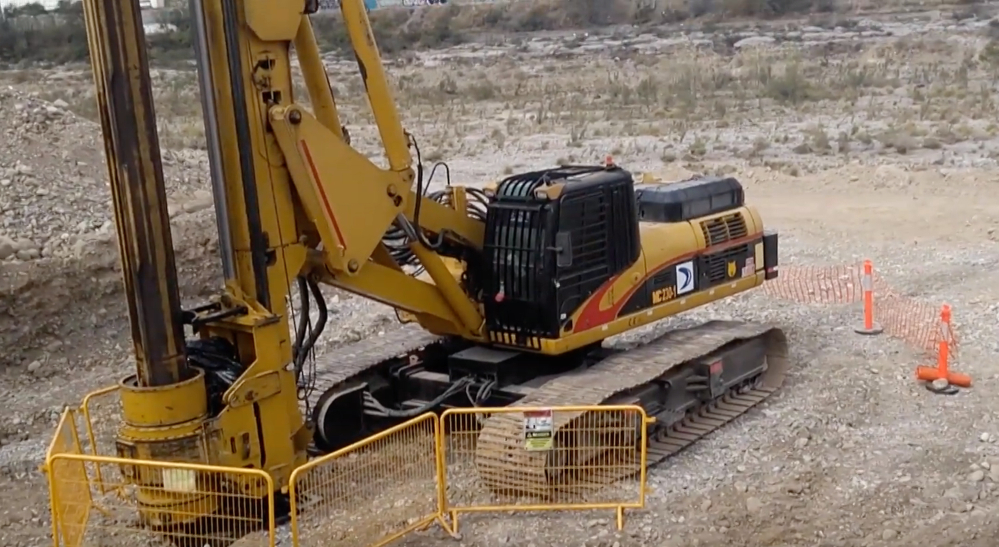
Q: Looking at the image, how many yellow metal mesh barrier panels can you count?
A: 5